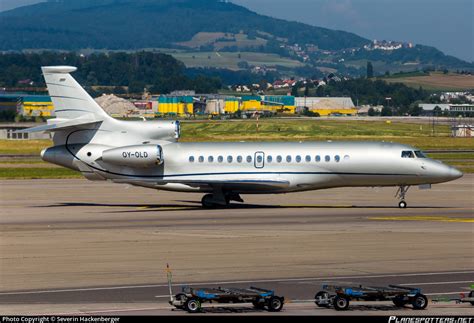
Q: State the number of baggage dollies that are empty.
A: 2